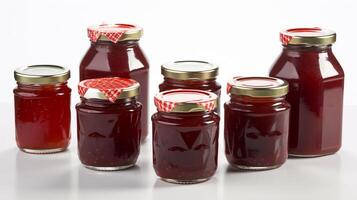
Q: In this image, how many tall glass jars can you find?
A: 2